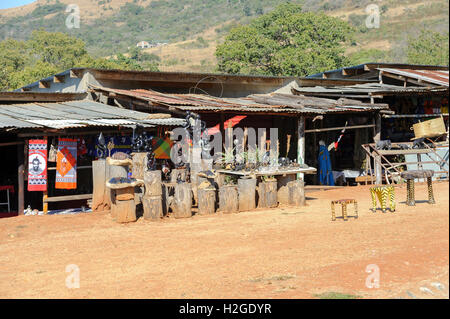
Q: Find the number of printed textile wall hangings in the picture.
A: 2